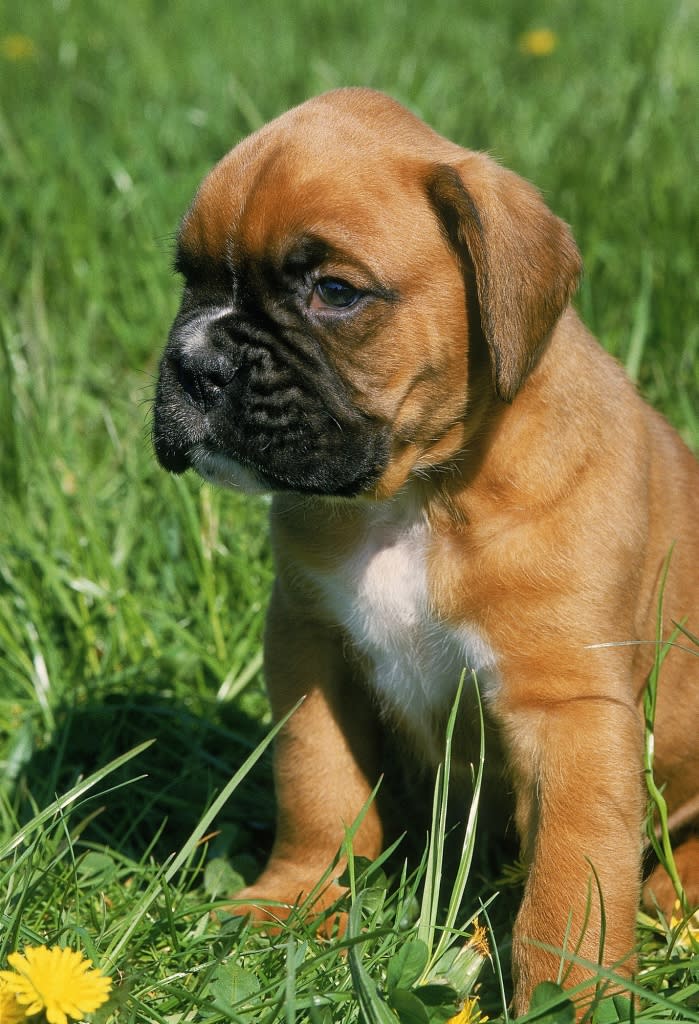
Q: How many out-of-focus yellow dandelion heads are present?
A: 2